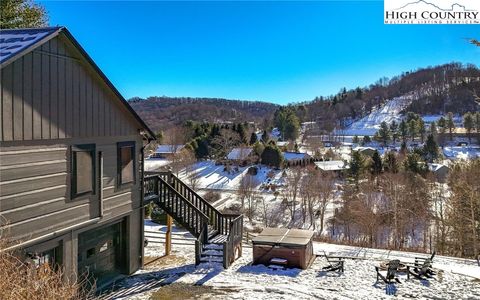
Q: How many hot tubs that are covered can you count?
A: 1